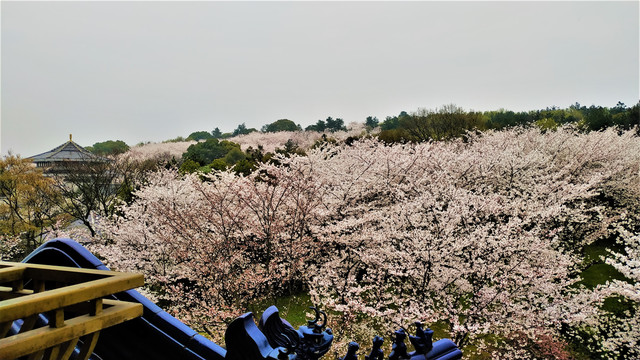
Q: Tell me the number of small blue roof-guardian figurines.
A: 4